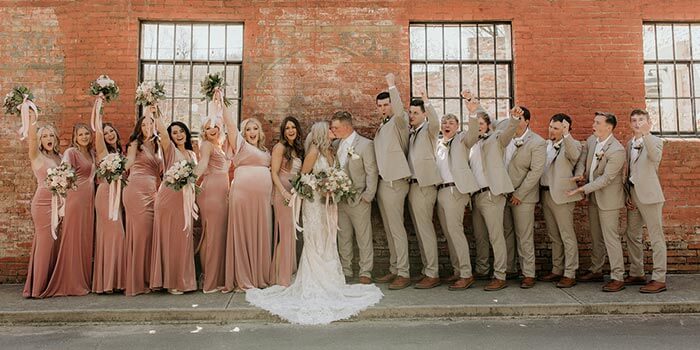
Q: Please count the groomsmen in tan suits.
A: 8